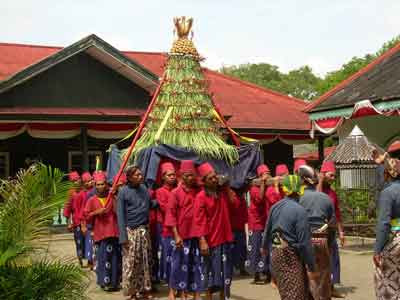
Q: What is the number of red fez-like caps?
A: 11